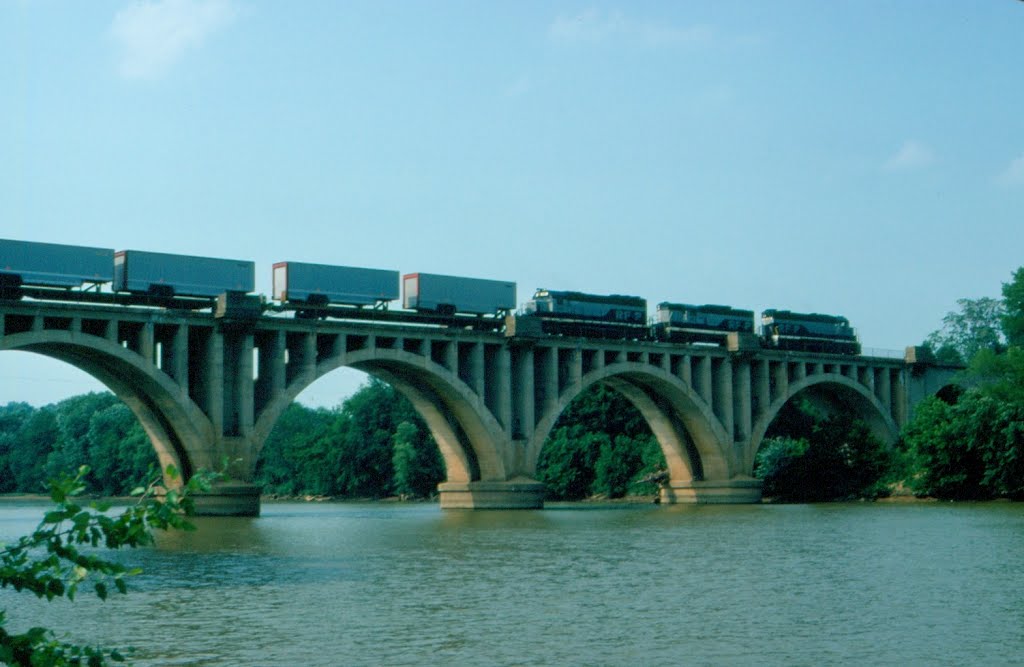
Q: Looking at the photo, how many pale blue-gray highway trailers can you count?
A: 4